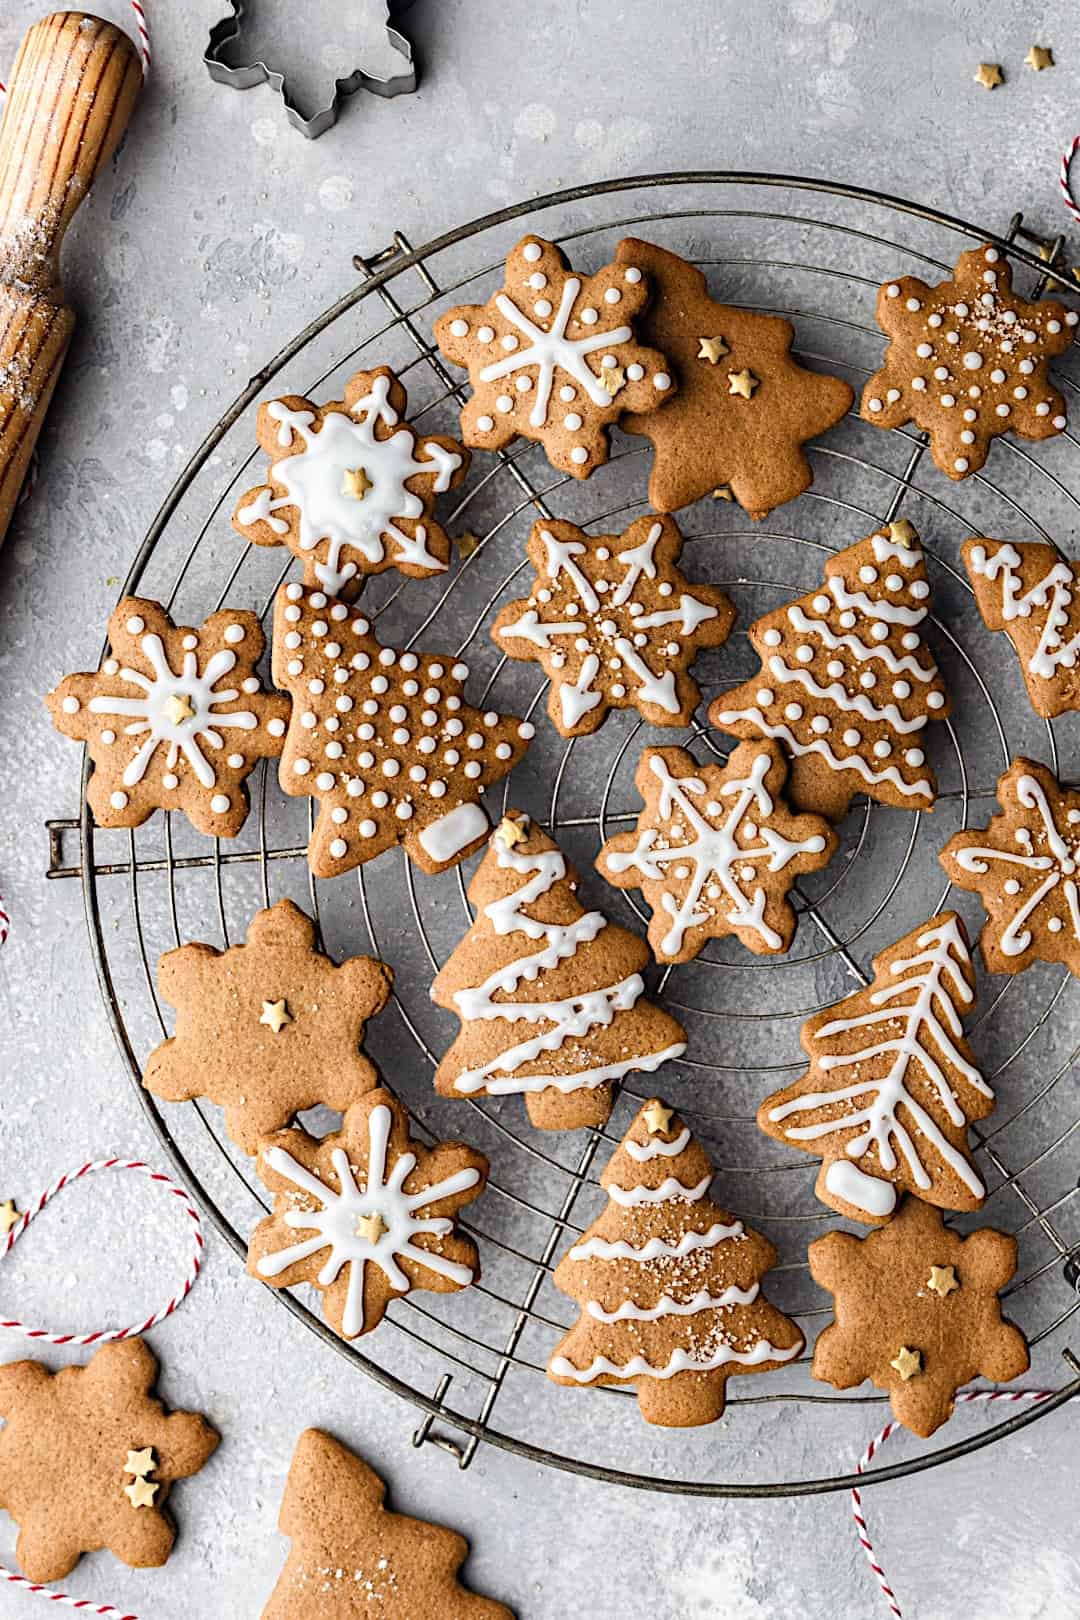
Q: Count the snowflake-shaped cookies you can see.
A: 11